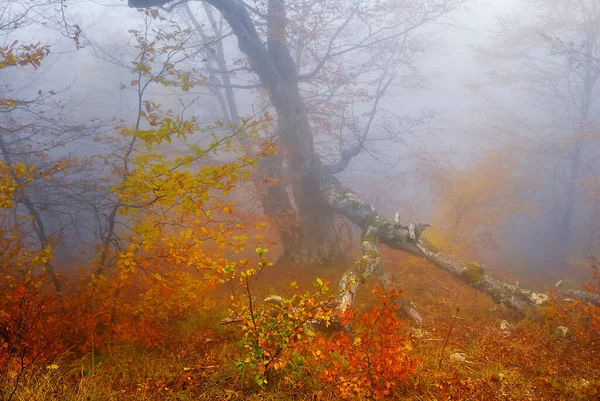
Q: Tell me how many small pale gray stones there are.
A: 3